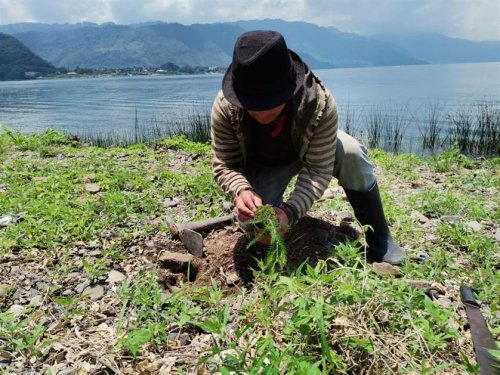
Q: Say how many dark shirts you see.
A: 1